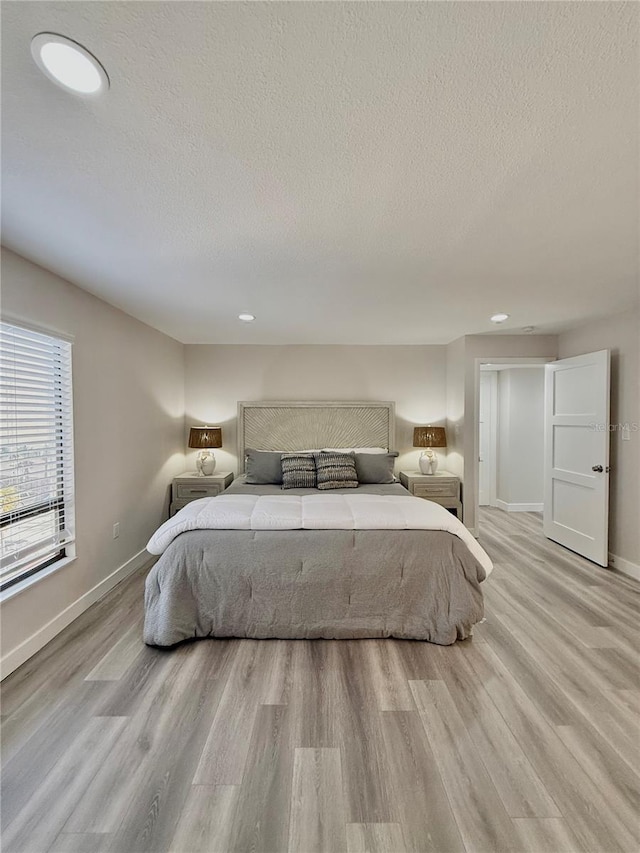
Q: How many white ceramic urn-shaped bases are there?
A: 2